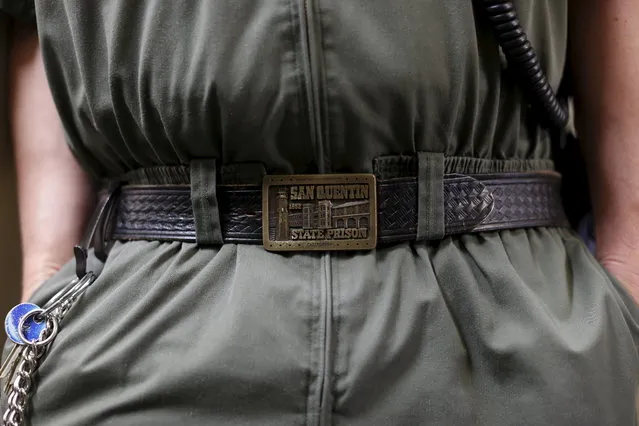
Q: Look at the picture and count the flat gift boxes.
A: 0